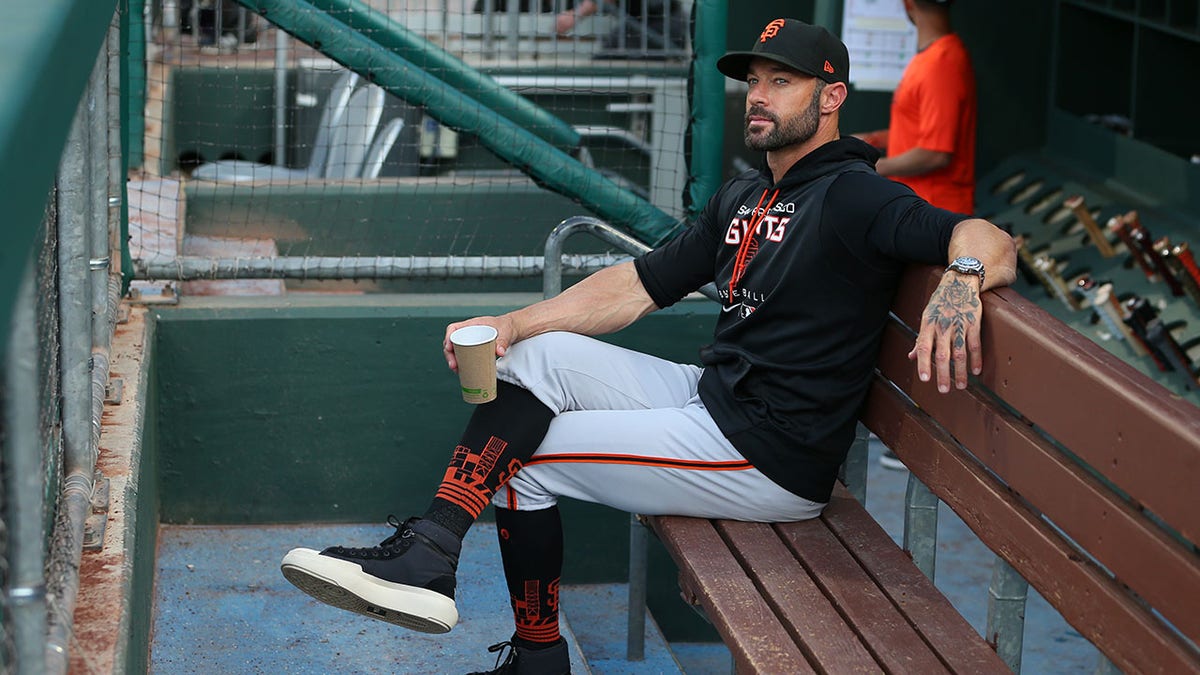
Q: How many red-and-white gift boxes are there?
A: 0